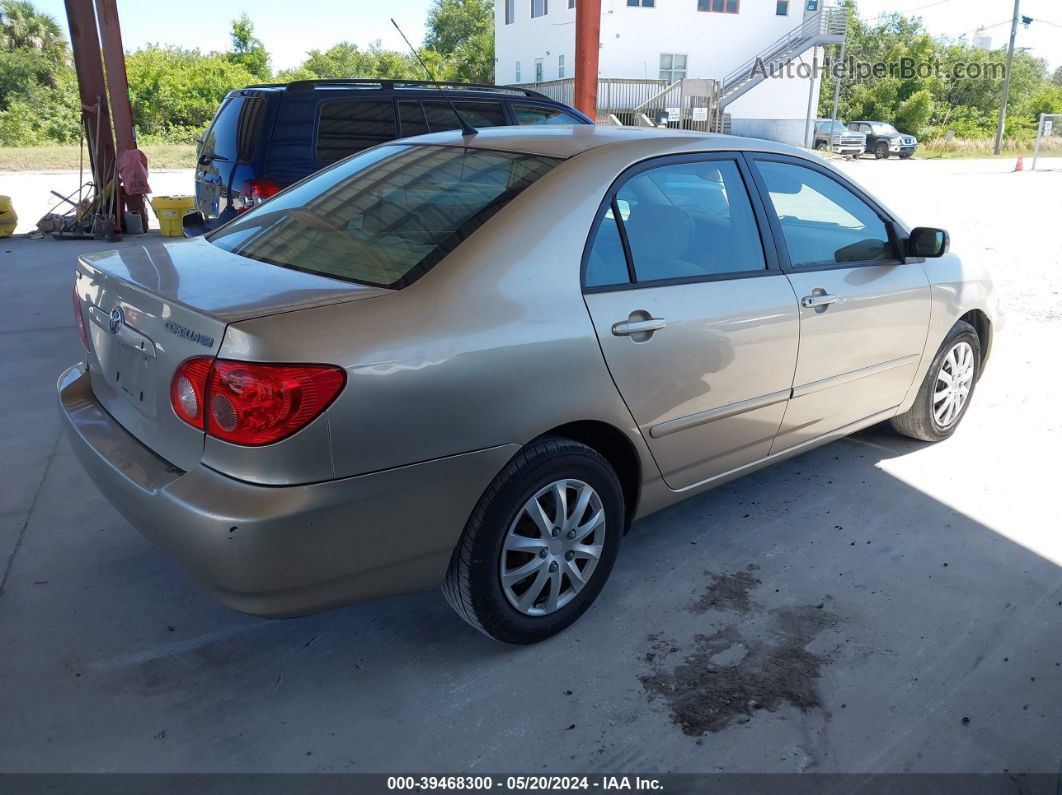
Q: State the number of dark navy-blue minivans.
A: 1